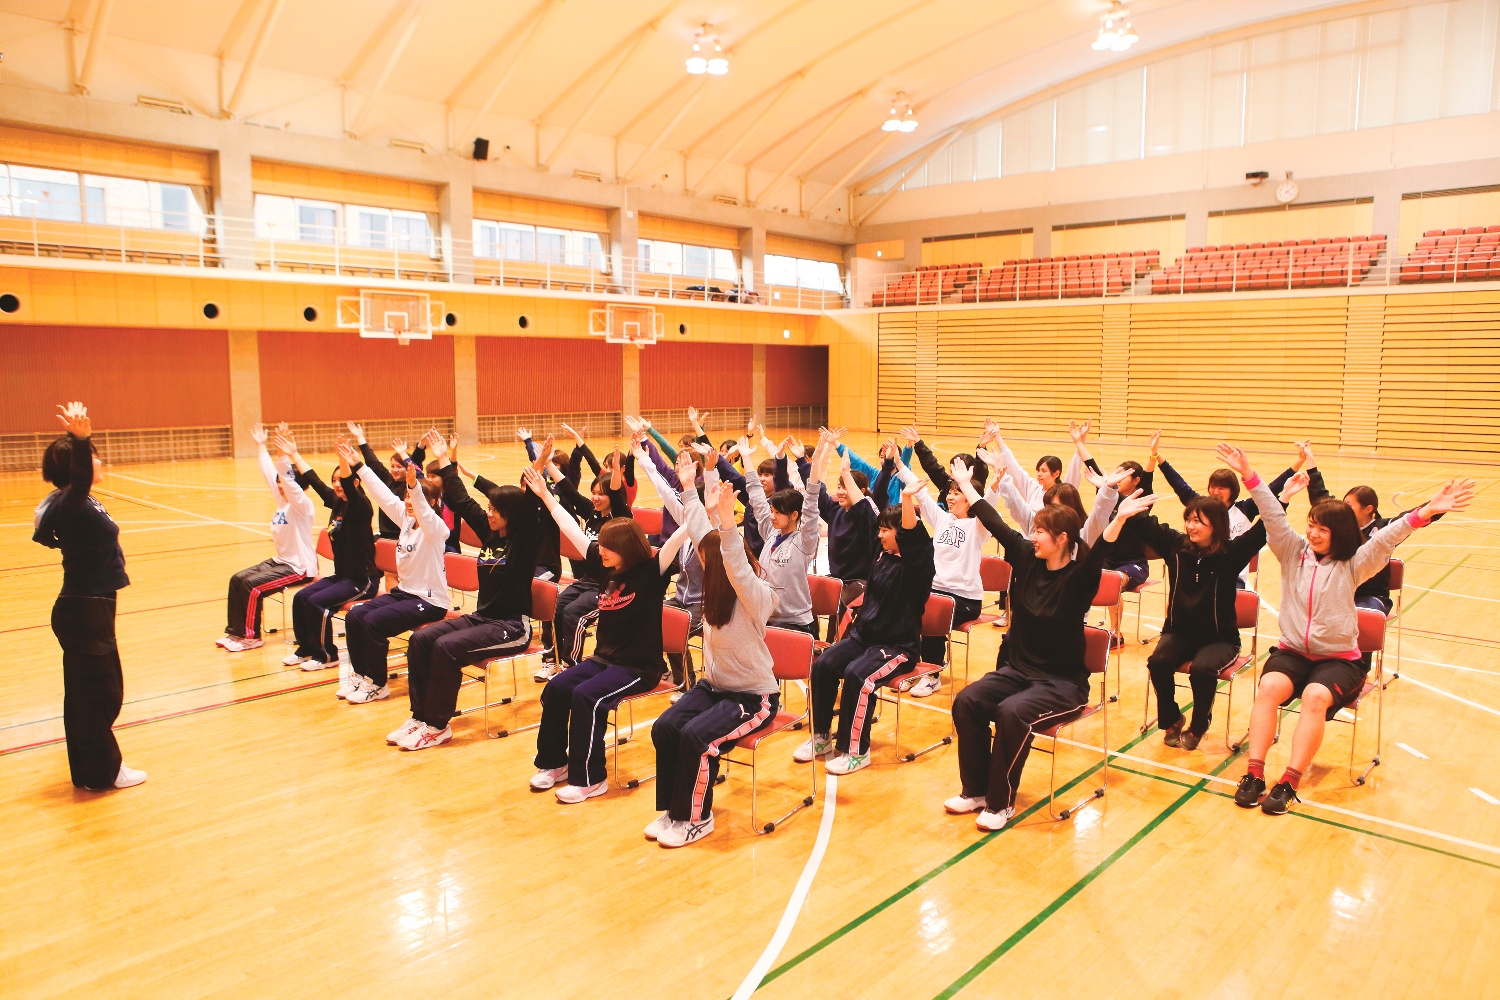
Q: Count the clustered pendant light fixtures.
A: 3